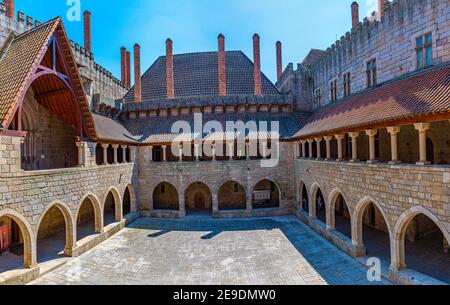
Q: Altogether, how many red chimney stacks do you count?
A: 11